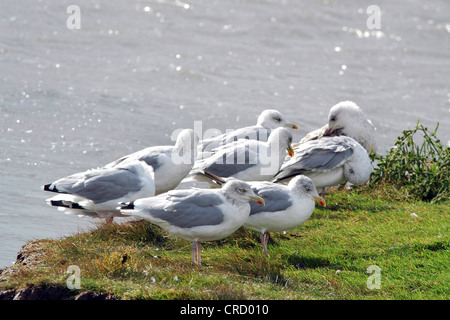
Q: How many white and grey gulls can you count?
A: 8